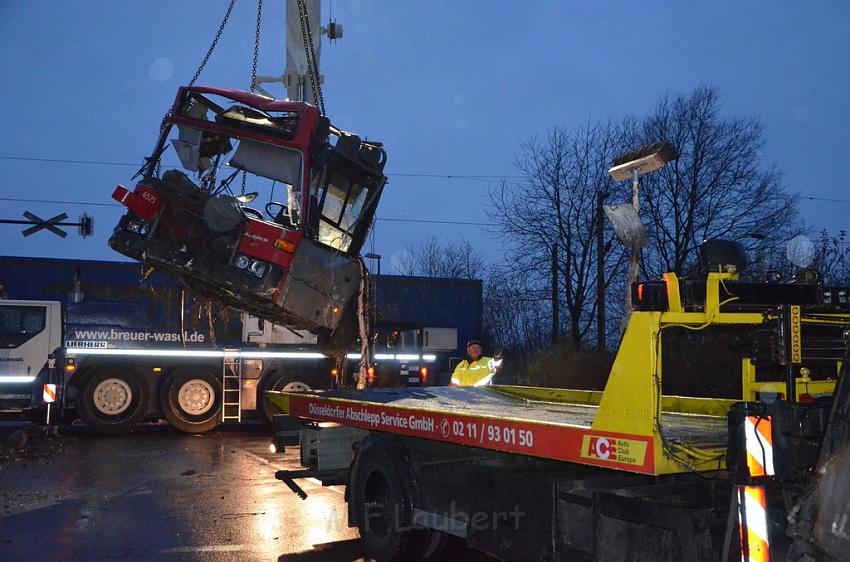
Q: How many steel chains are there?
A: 4